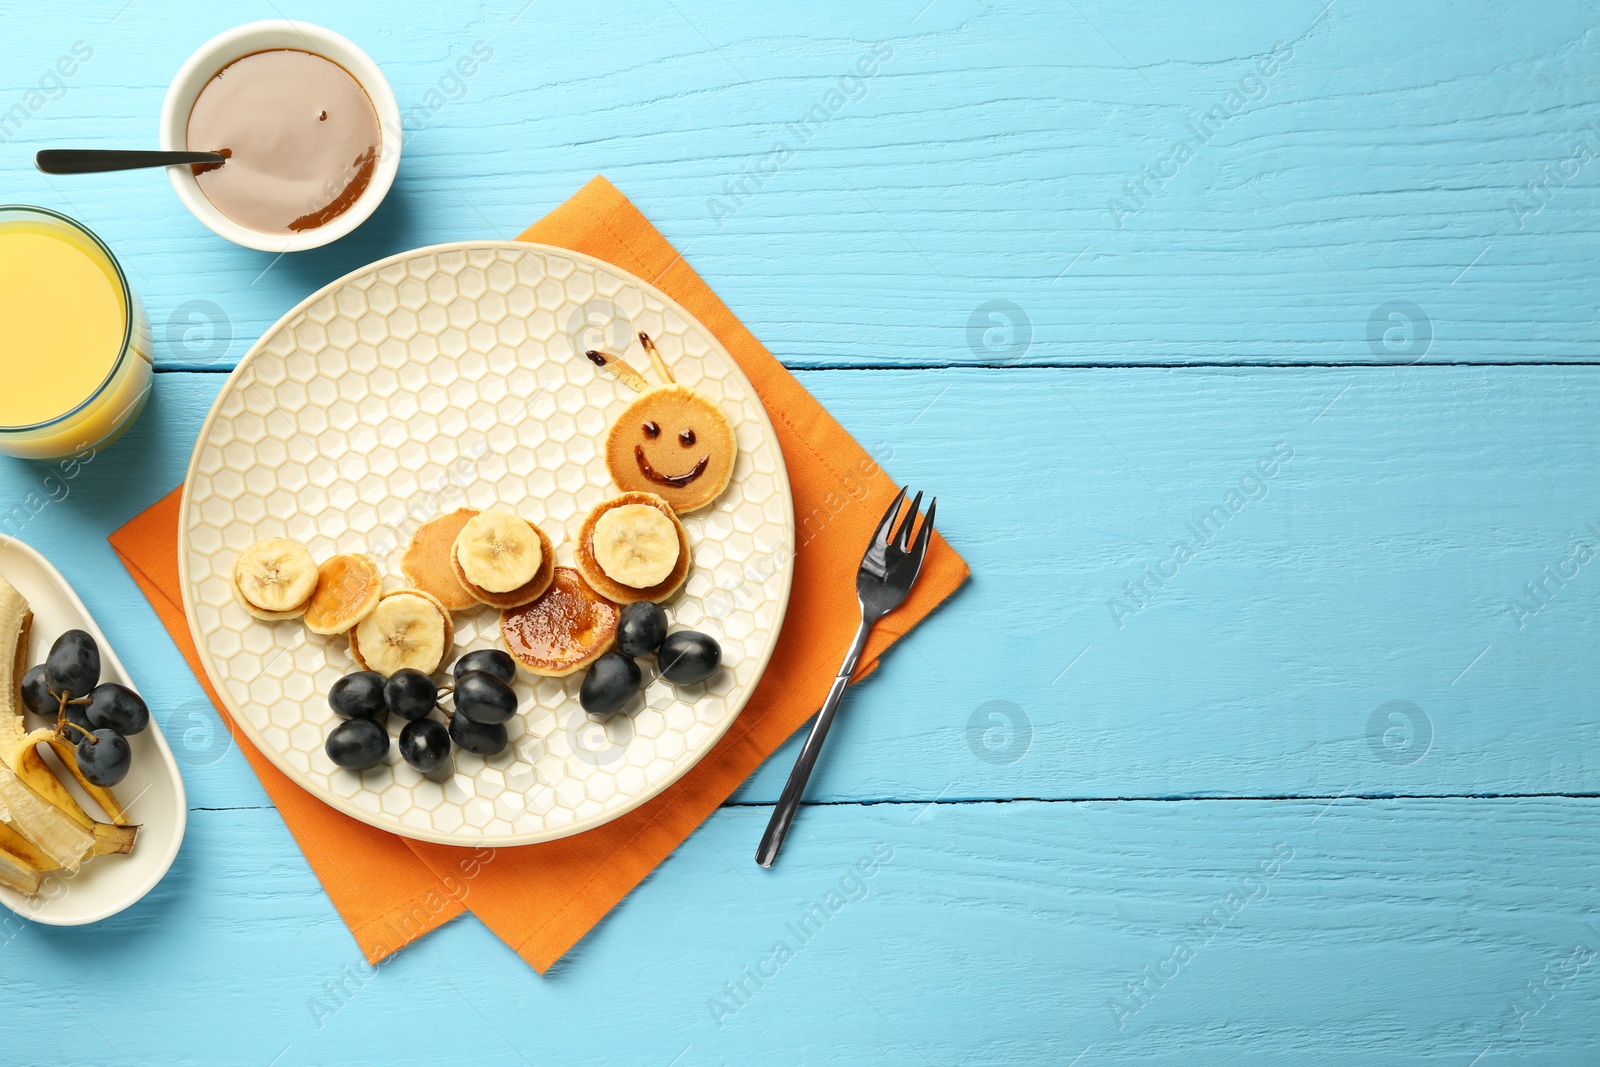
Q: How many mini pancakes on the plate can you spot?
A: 8